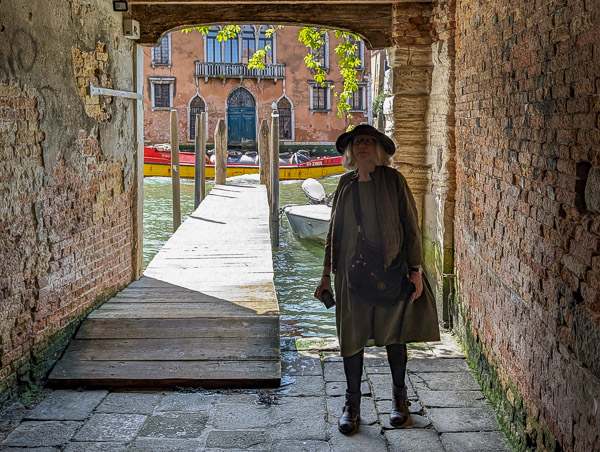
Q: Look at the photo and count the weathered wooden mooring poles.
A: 6